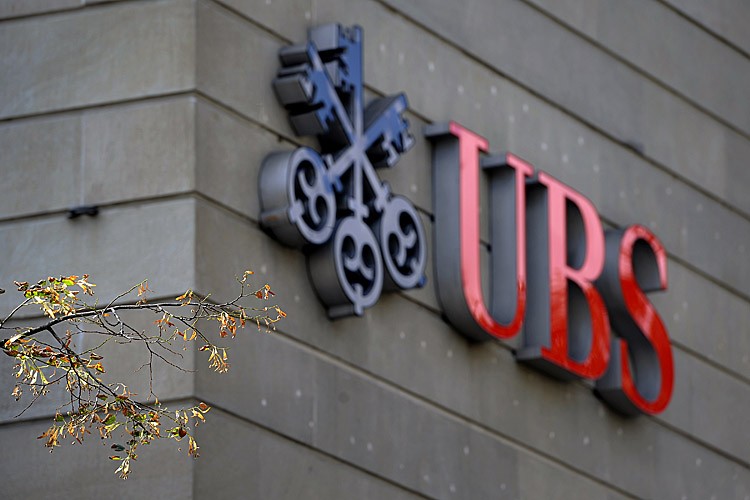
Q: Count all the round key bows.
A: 3